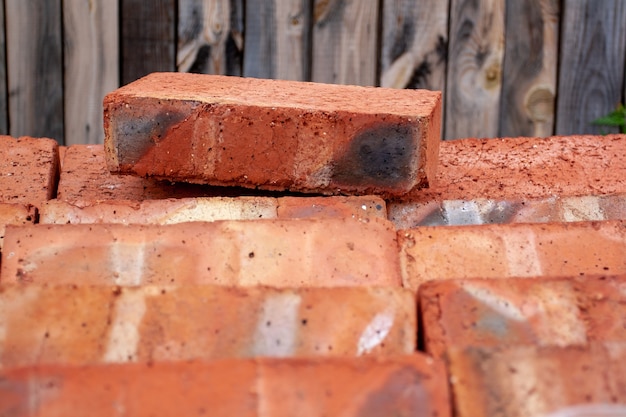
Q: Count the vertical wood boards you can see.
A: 11